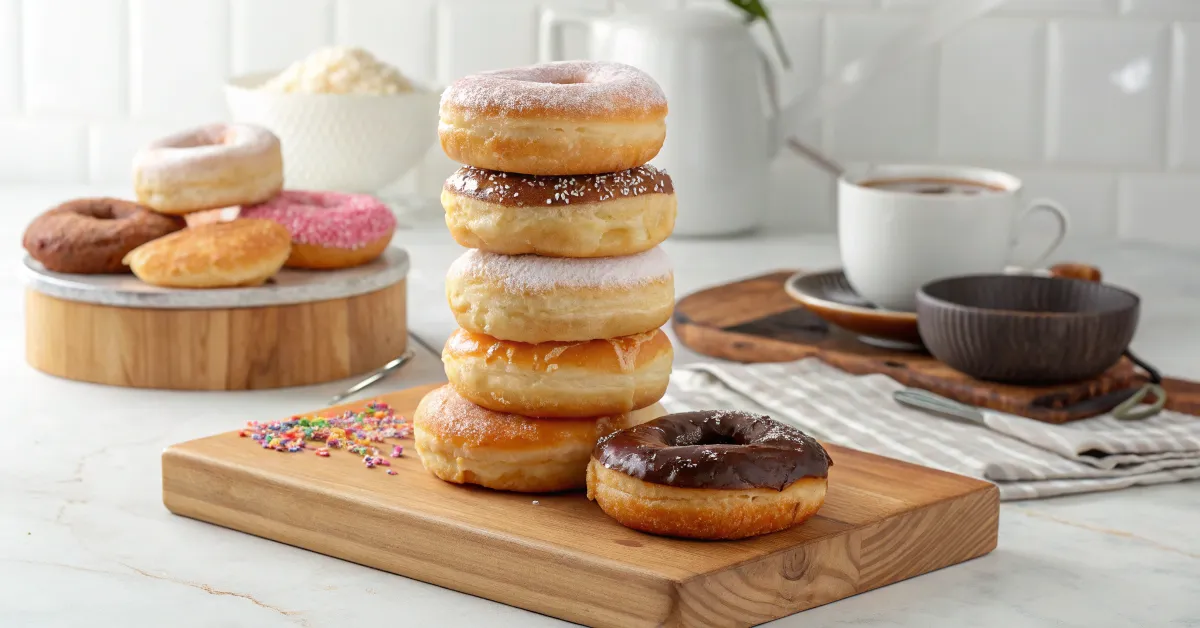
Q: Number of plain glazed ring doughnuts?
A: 1